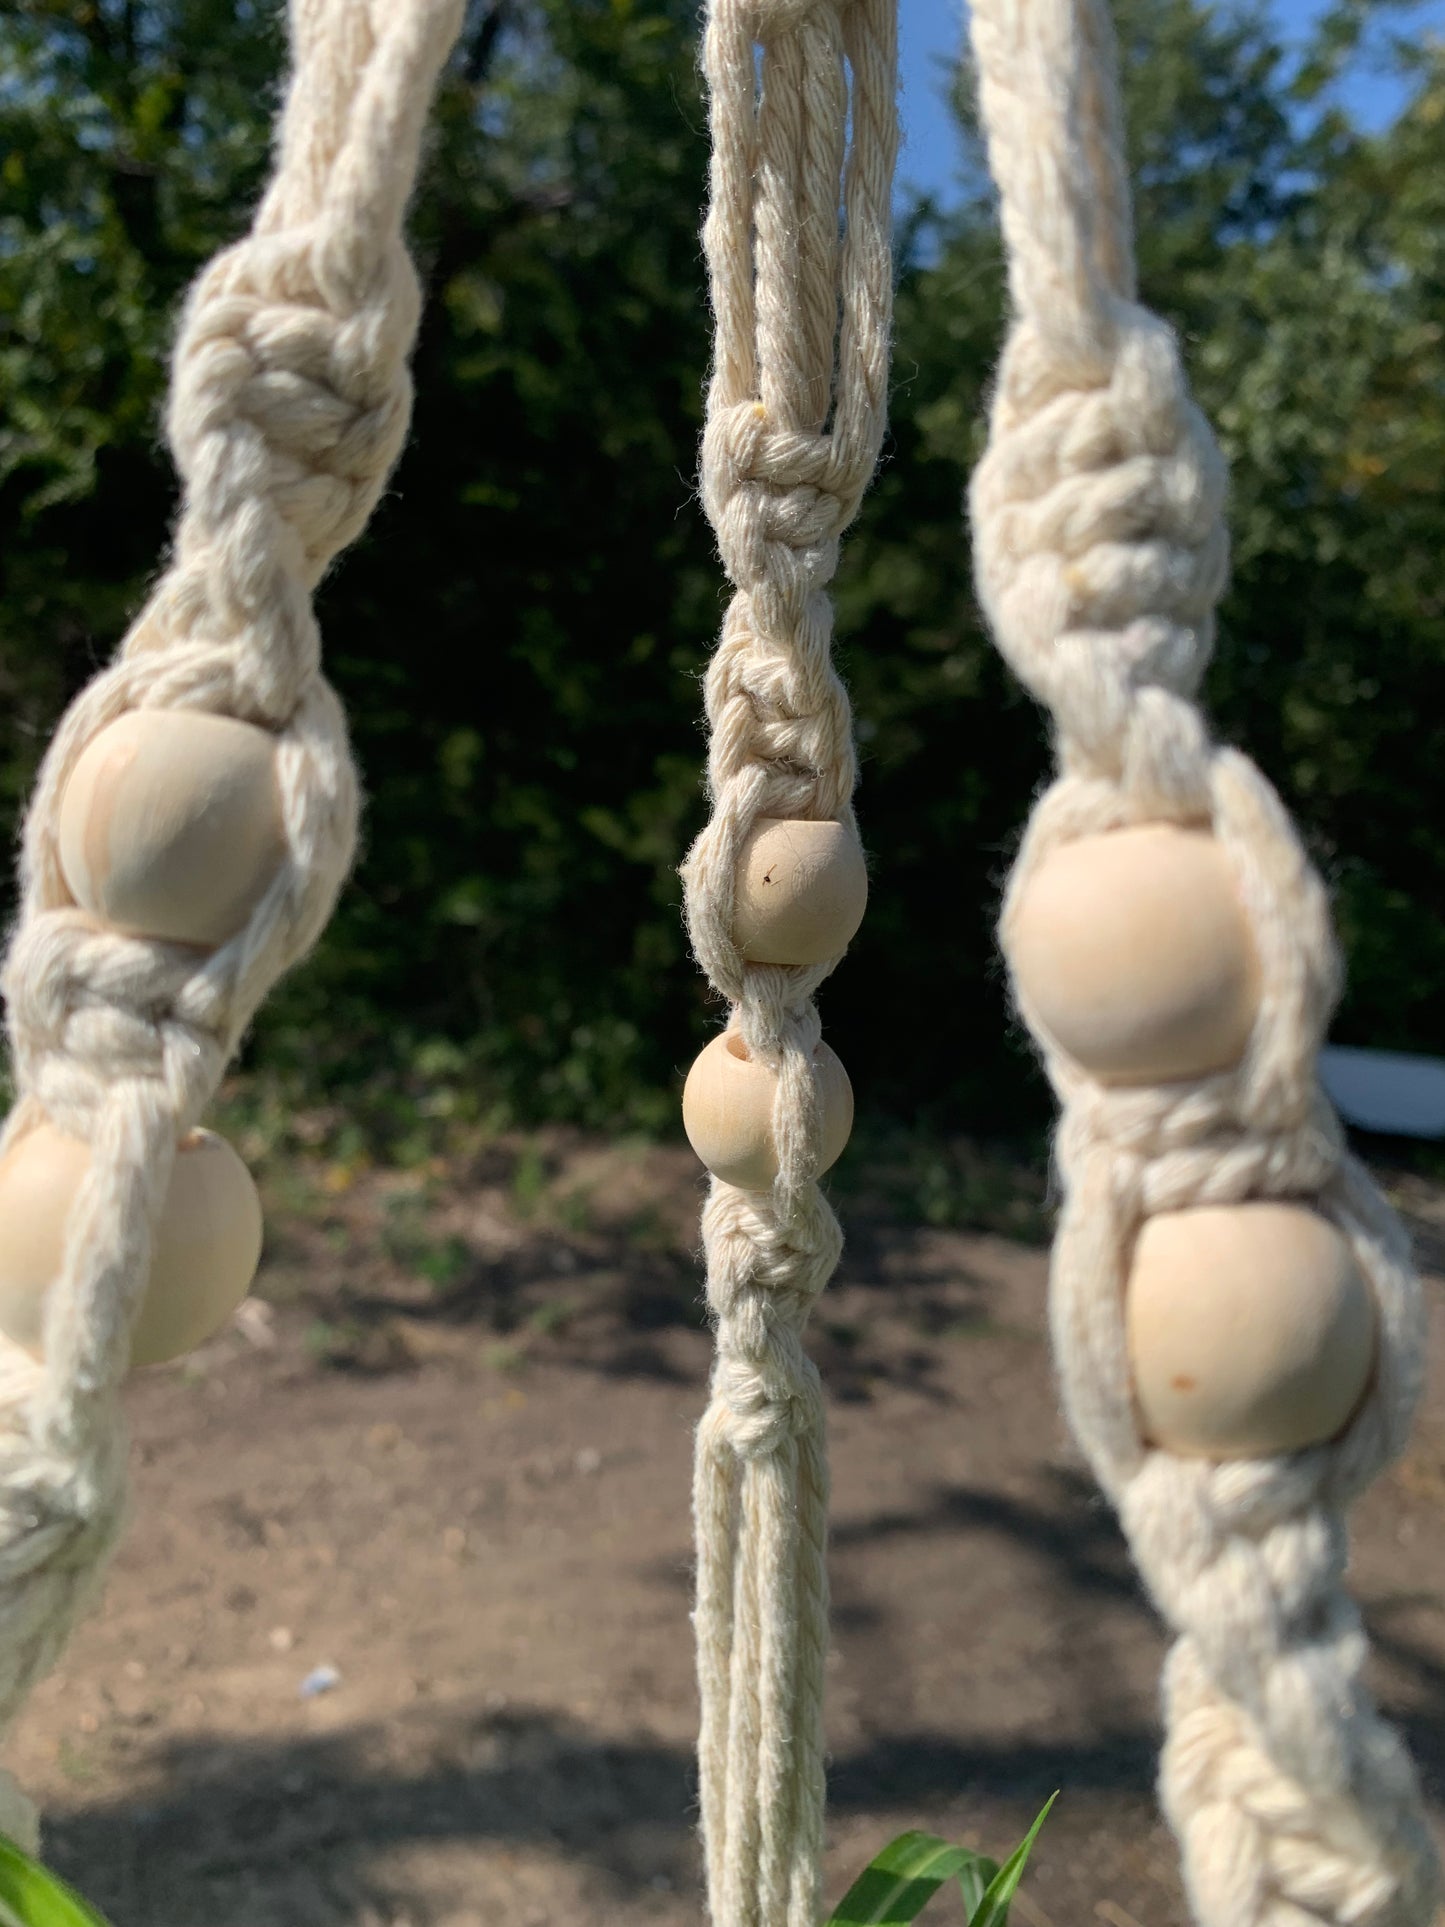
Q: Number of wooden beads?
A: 6